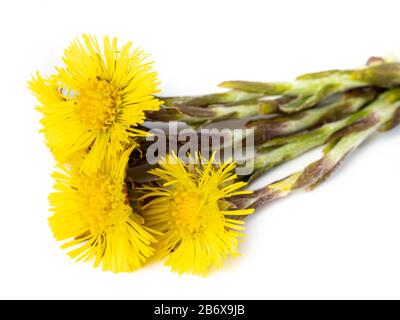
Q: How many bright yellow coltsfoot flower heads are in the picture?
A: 3